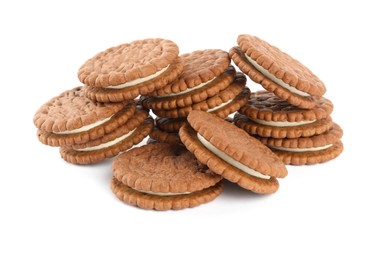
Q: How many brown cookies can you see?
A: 11